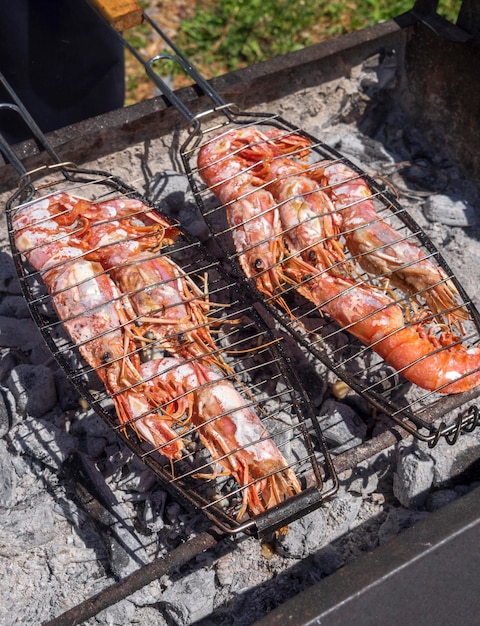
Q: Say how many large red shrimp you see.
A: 7